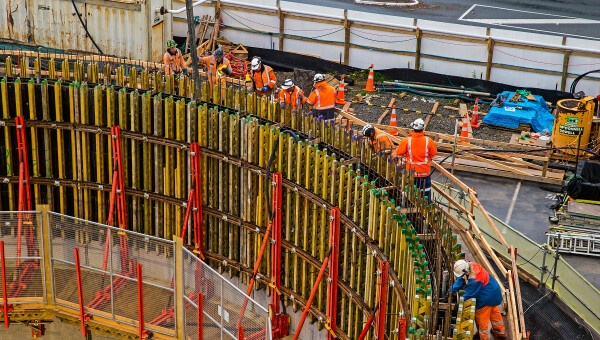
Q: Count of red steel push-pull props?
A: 6